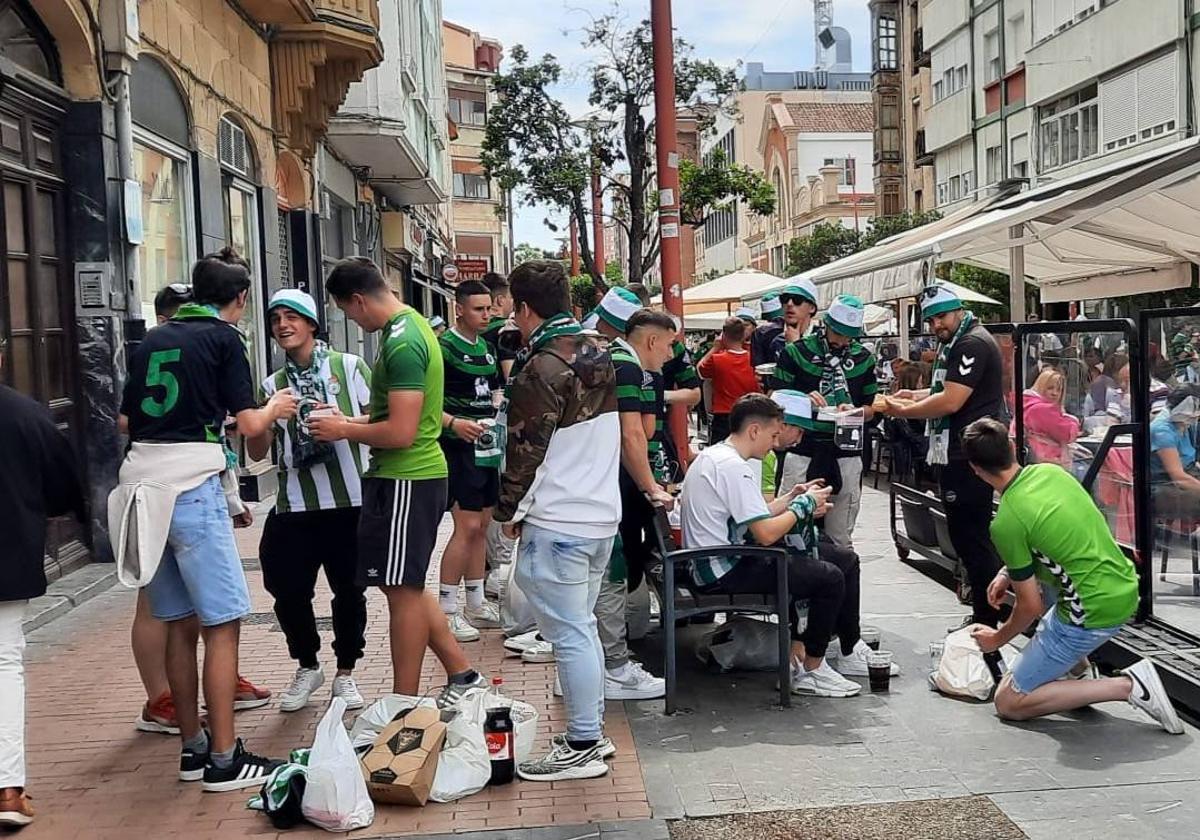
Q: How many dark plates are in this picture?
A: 0